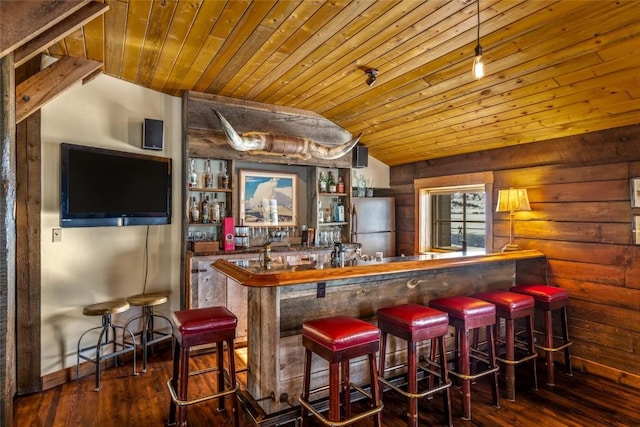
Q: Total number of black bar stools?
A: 0